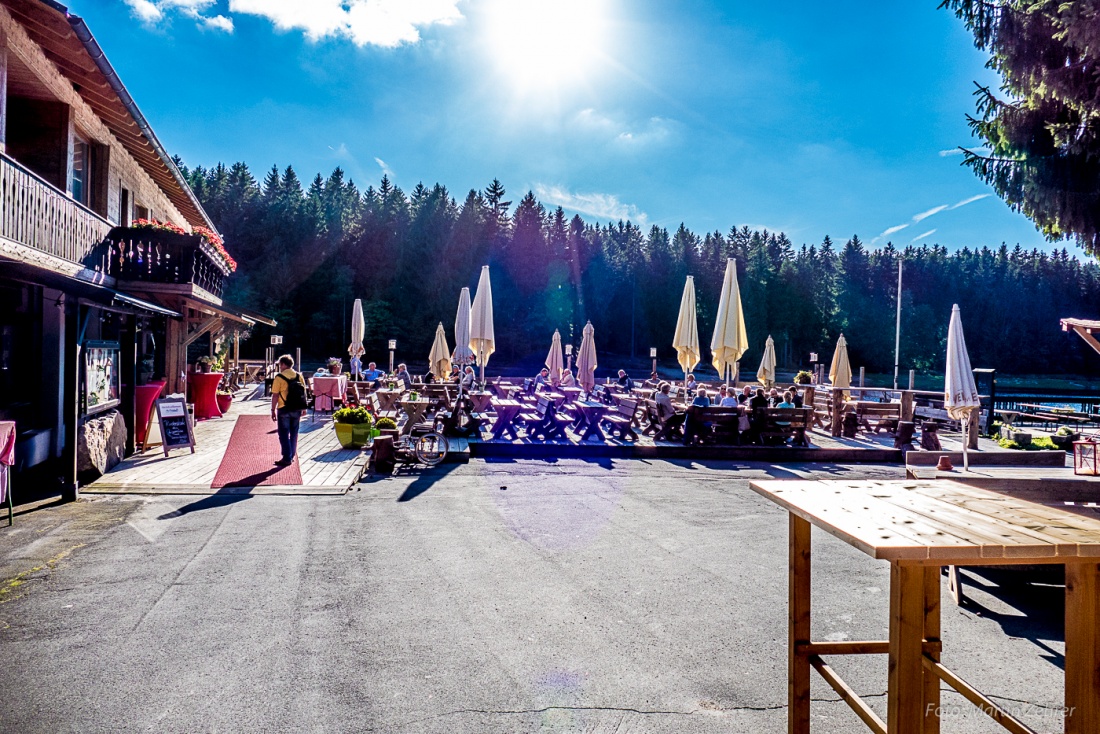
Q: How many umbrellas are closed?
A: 11